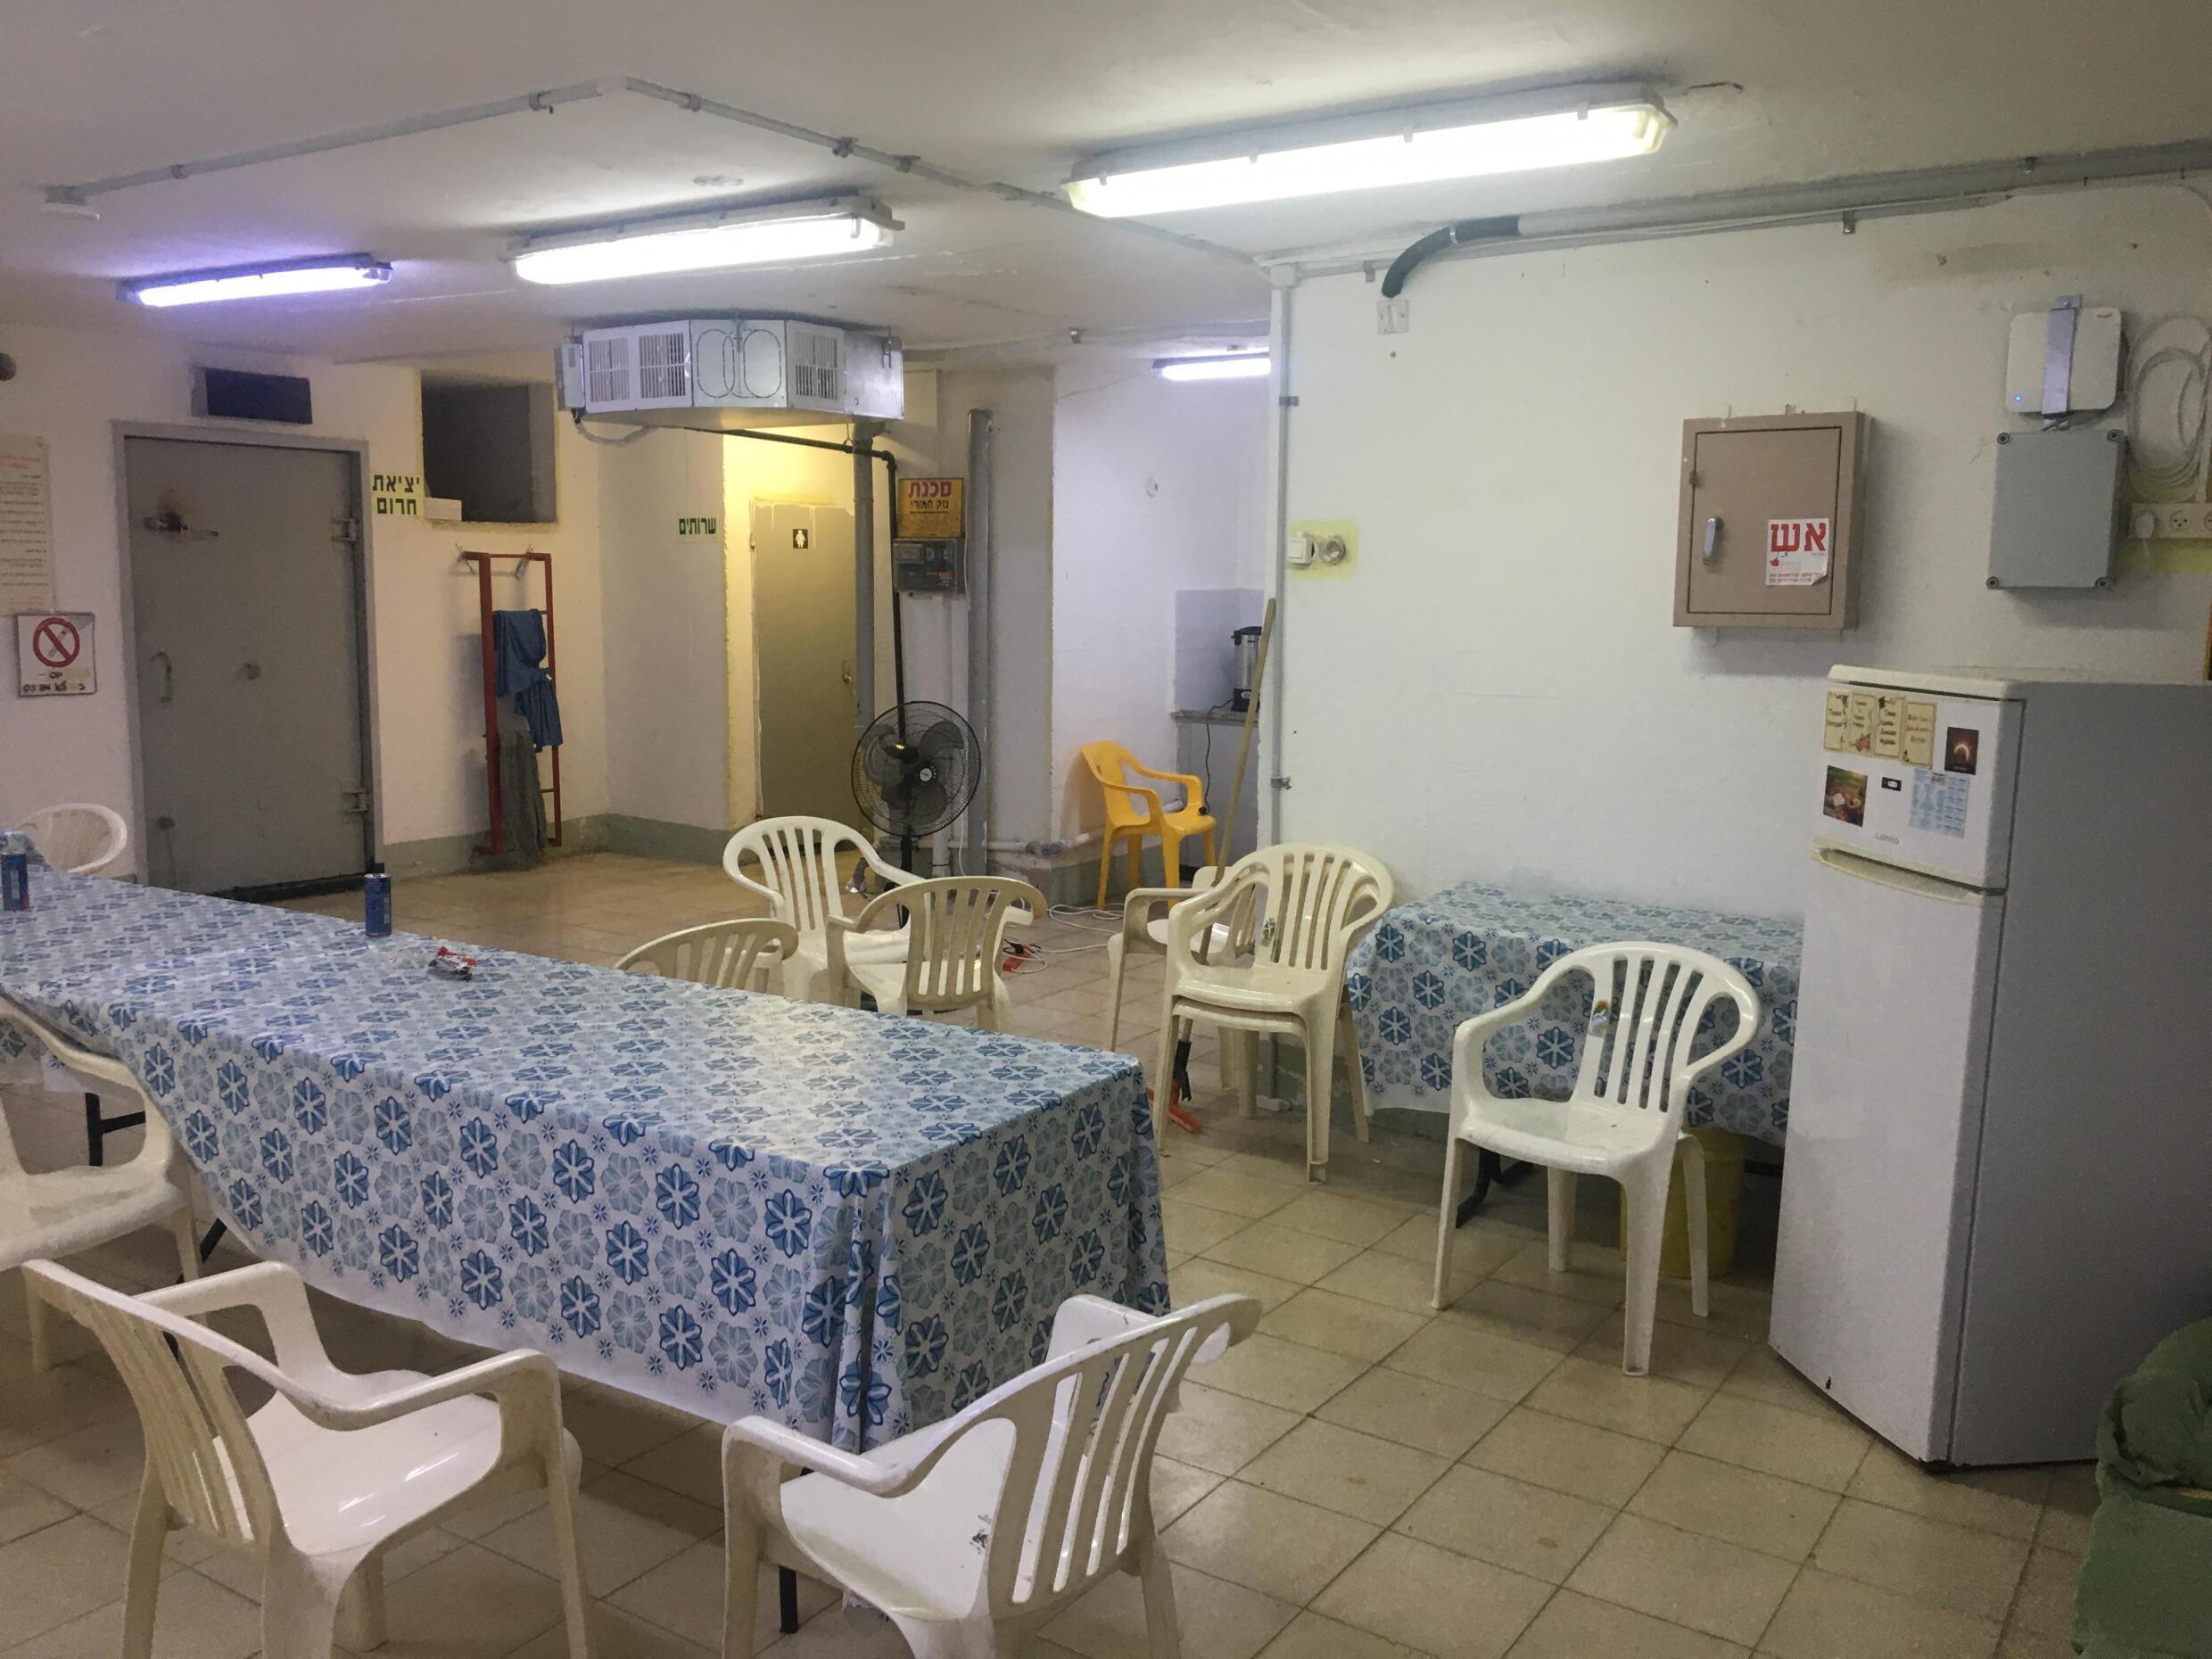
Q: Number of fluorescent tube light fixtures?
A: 4